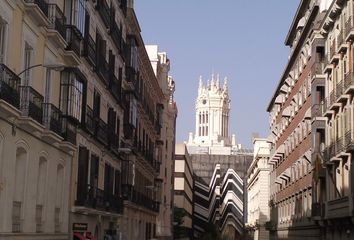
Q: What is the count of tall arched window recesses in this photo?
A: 3